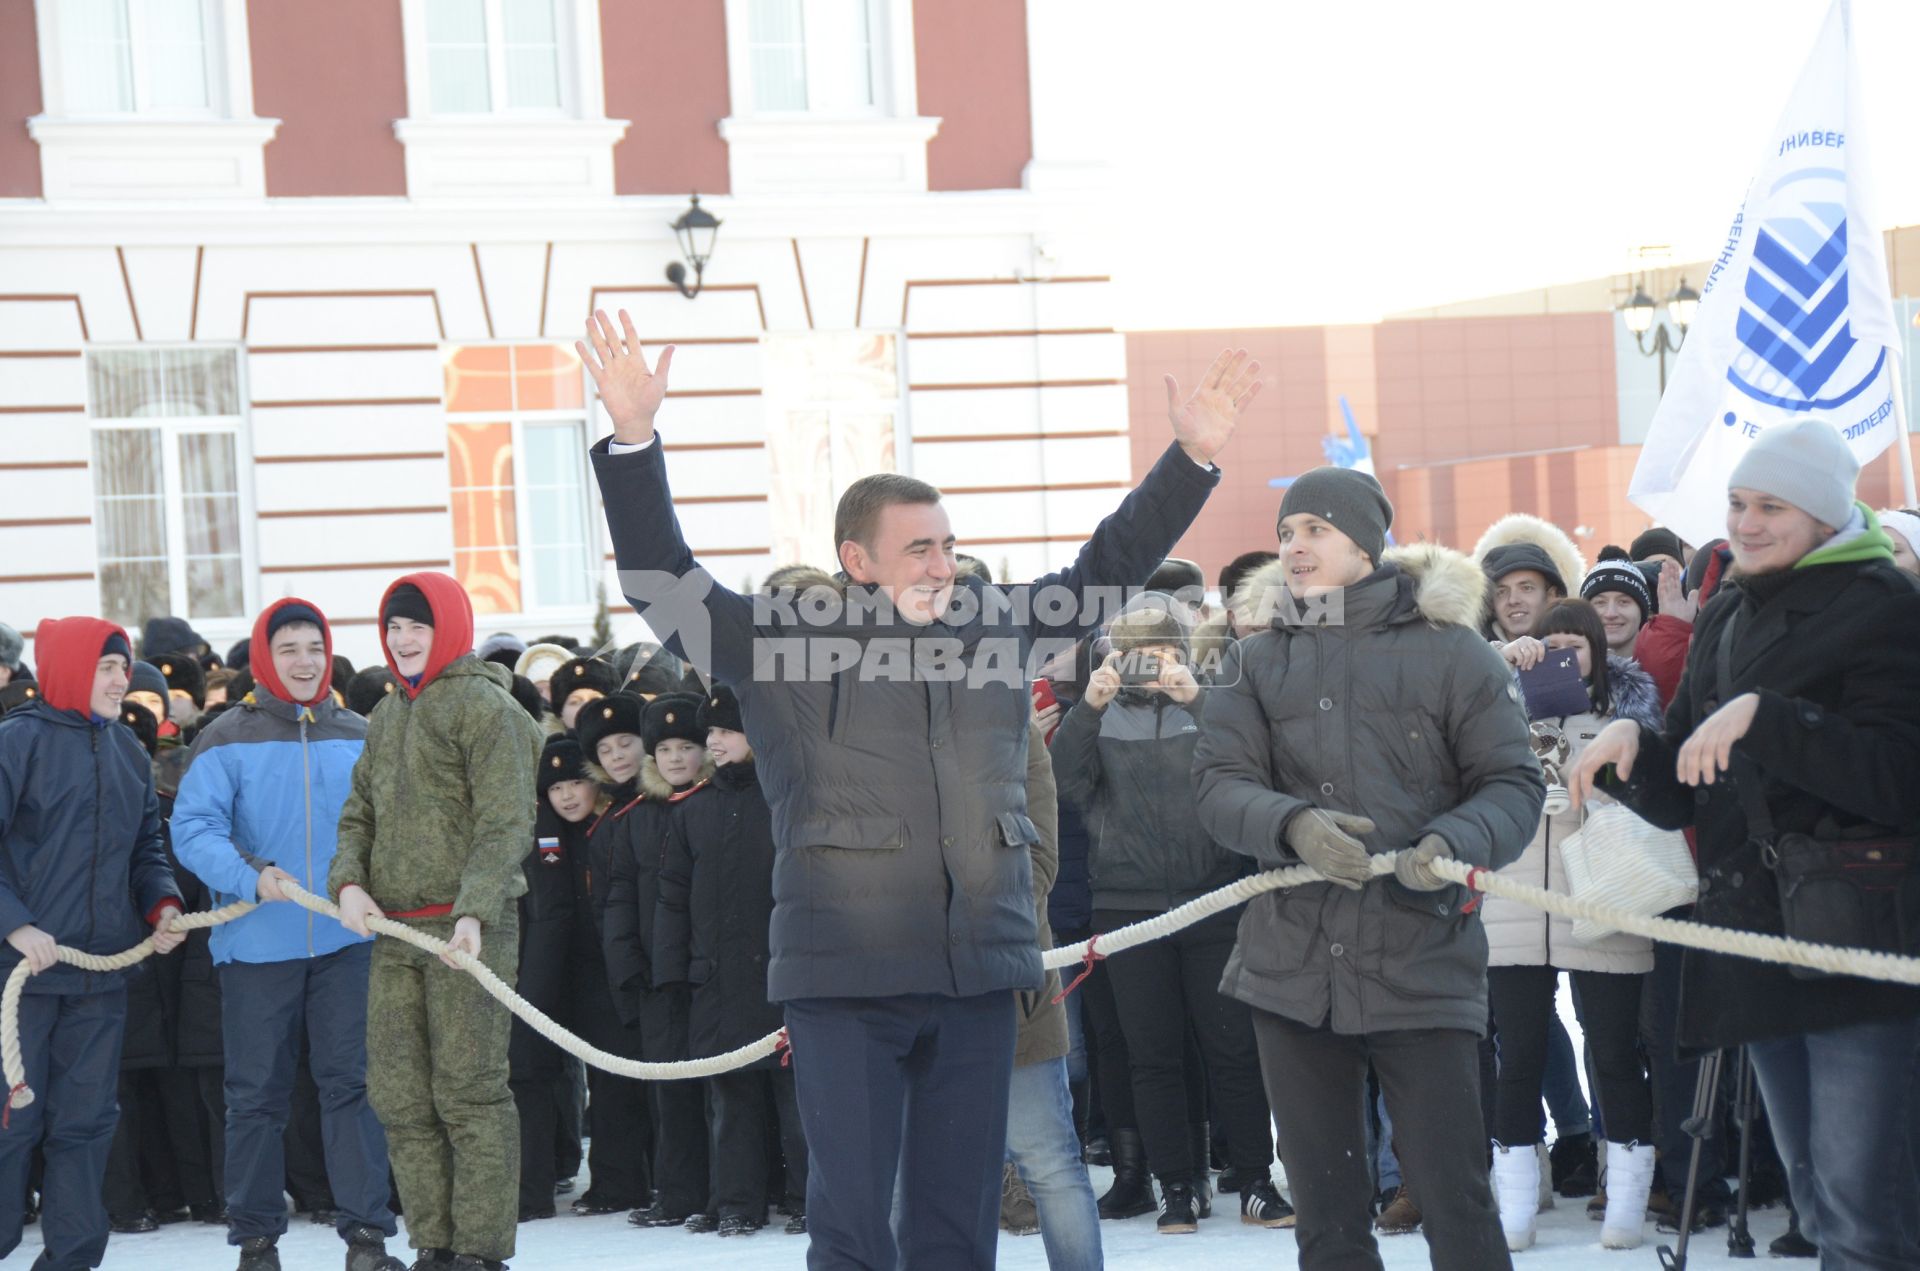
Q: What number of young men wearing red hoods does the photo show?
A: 3